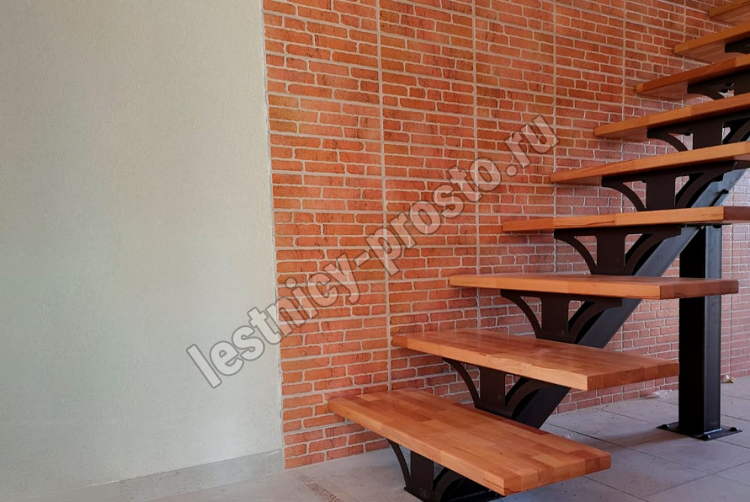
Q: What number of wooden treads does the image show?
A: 9